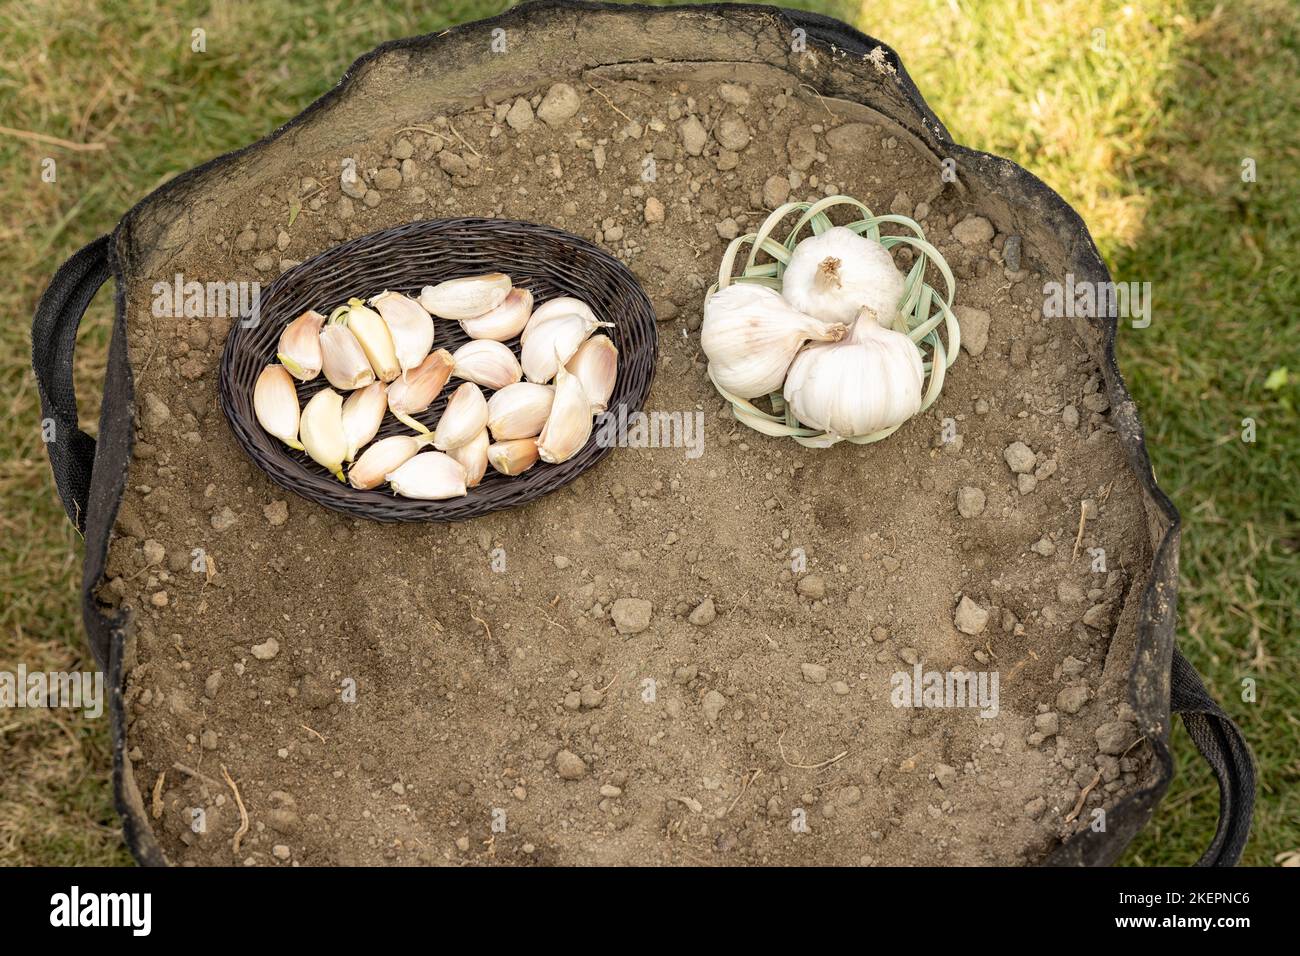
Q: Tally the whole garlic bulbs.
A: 3